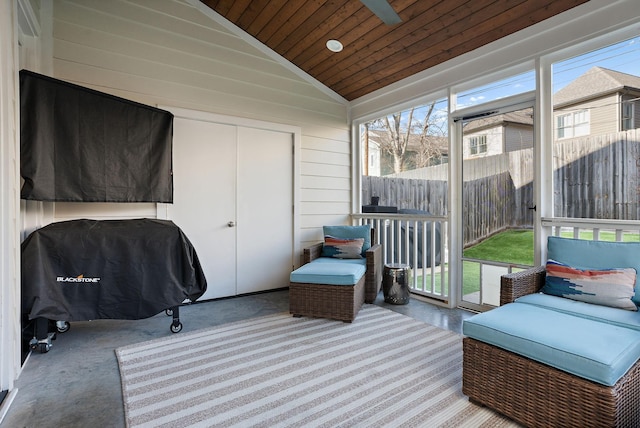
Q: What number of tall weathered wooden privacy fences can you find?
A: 1